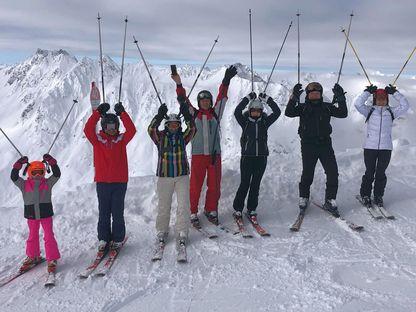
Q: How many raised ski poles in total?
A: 12